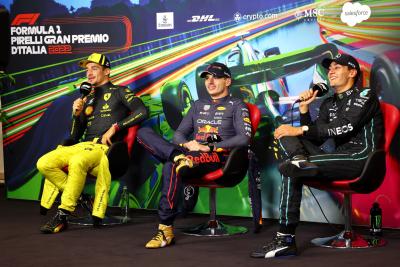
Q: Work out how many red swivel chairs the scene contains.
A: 3